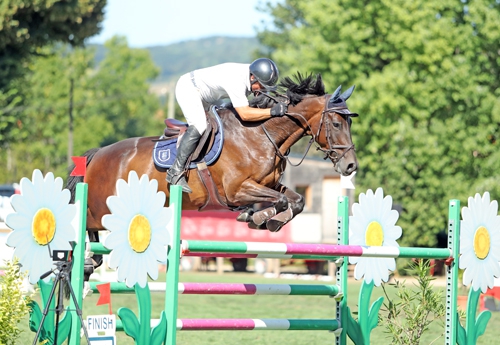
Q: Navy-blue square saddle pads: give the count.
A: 1